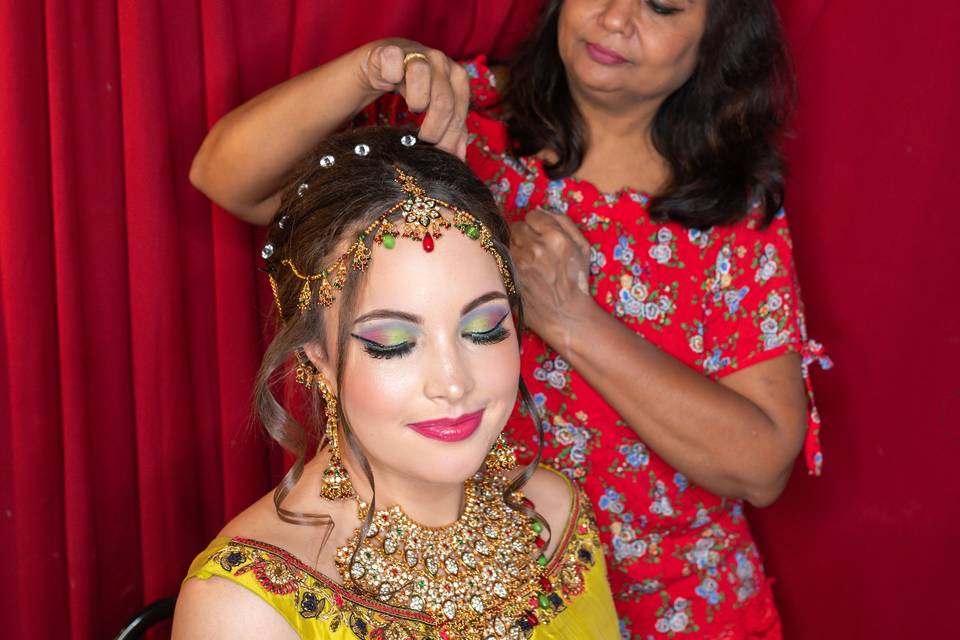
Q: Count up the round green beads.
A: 5